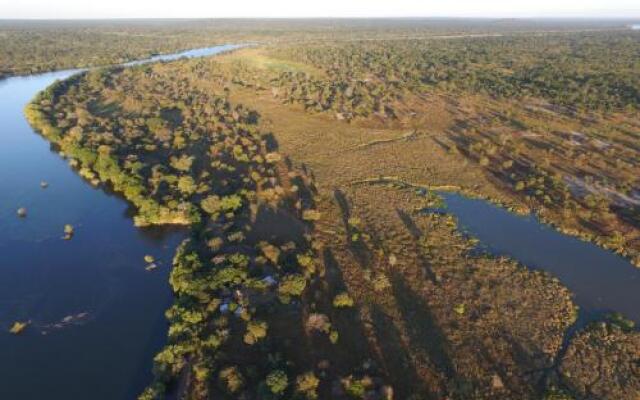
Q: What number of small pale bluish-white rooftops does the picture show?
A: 3